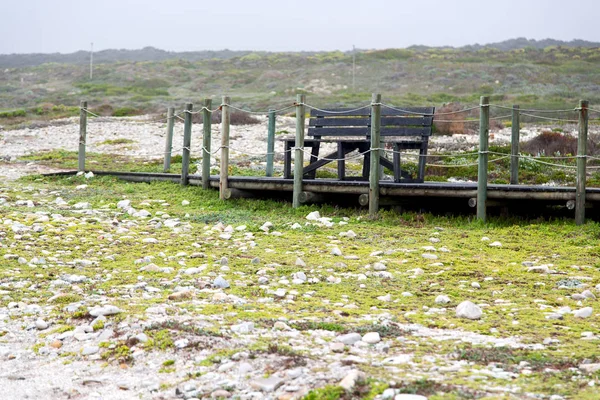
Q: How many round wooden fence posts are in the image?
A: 11